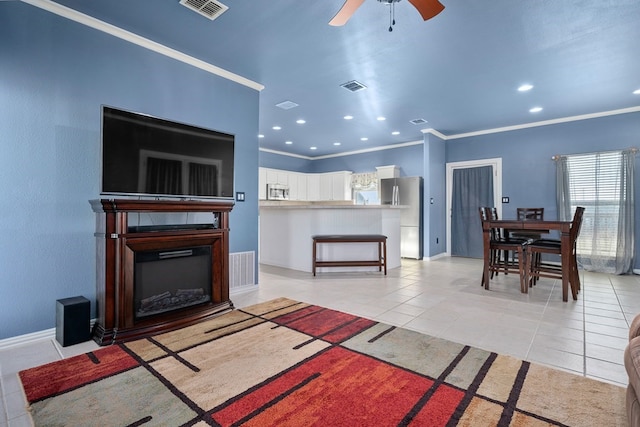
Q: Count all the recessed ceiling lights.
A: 13